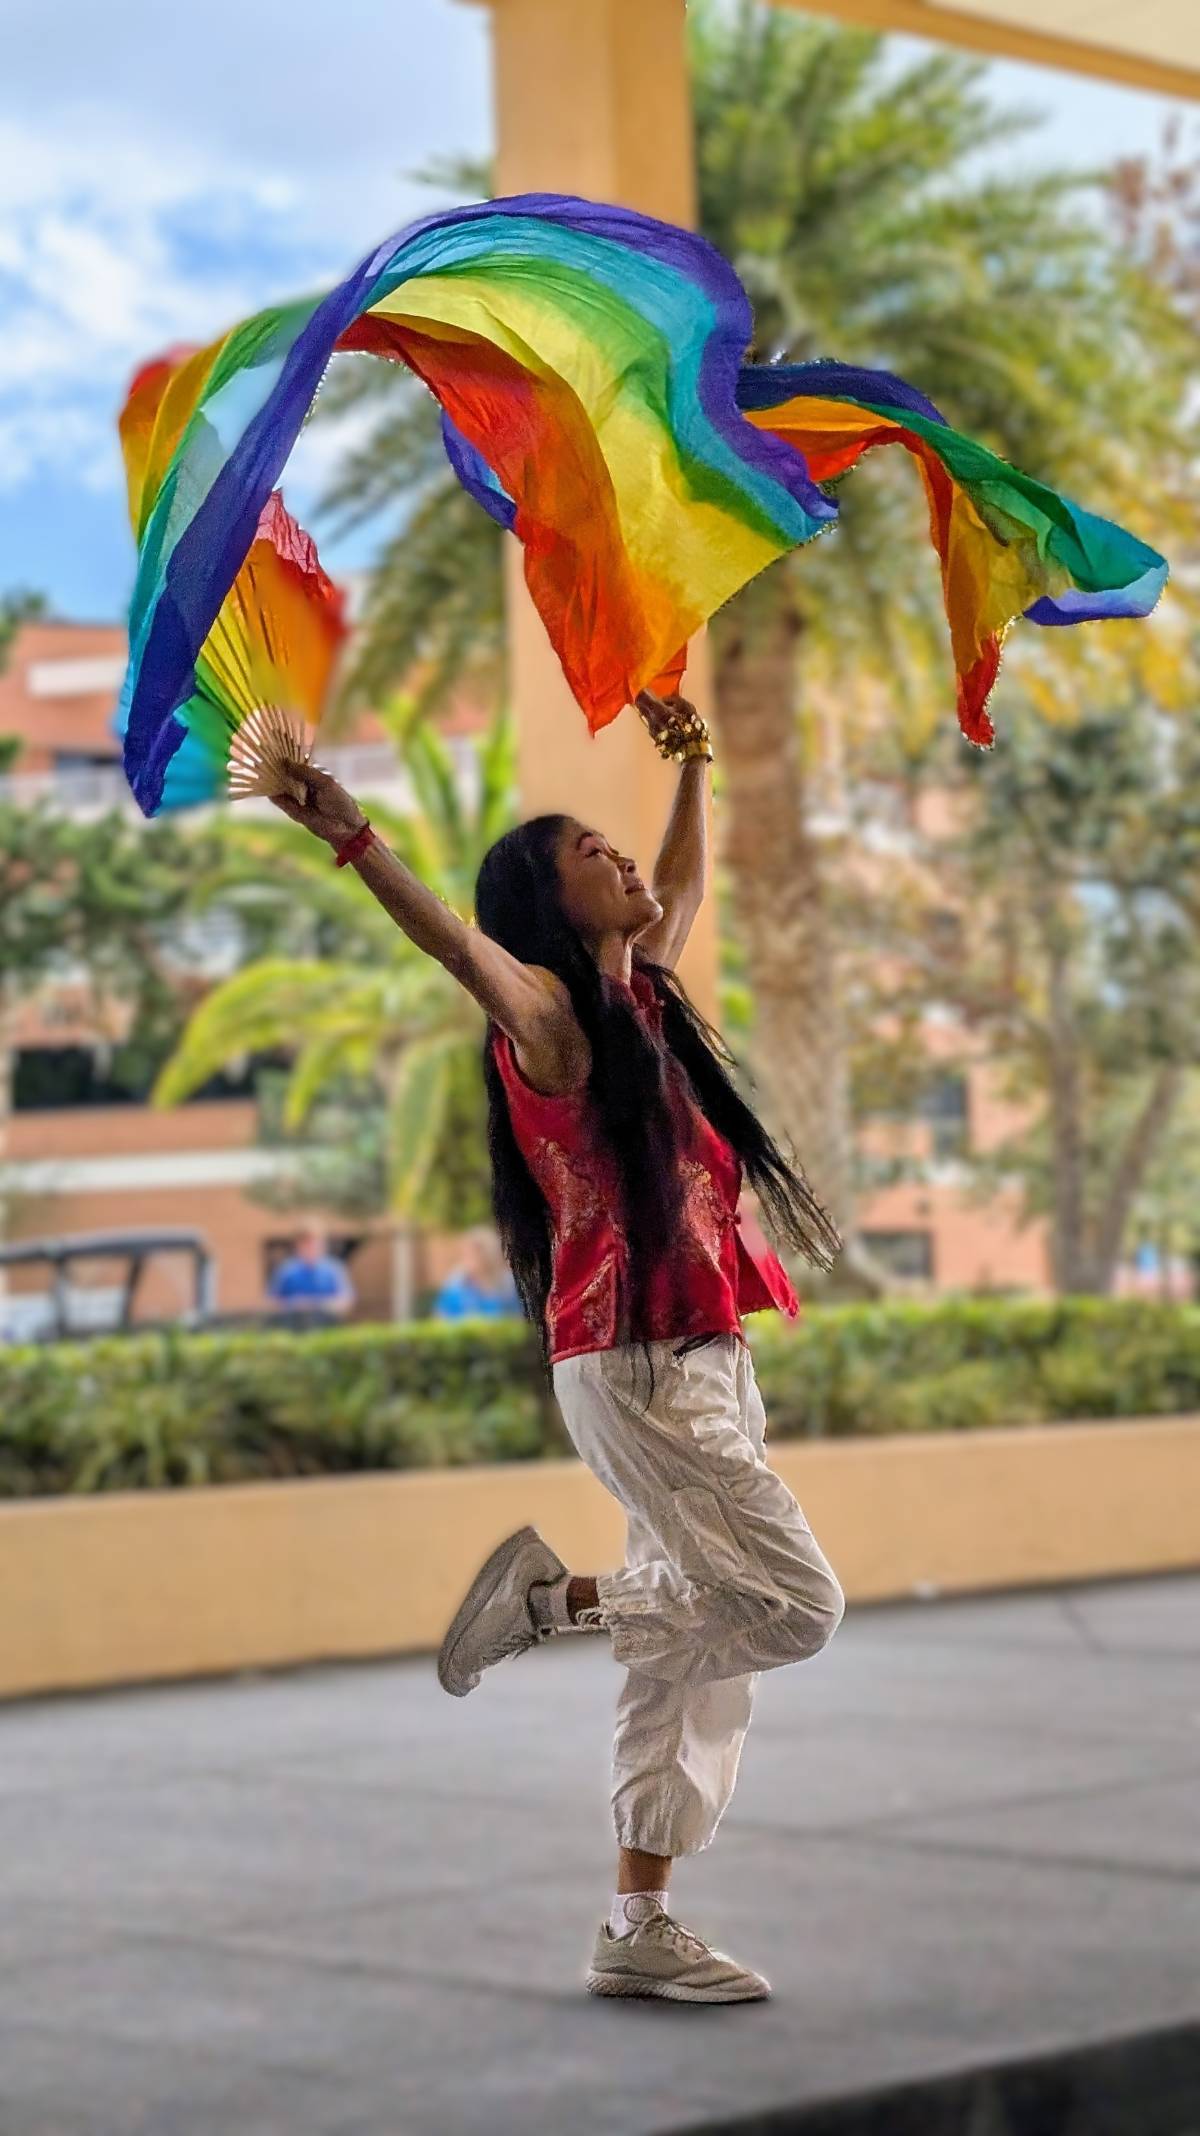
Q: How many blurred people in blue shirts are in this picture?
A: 2